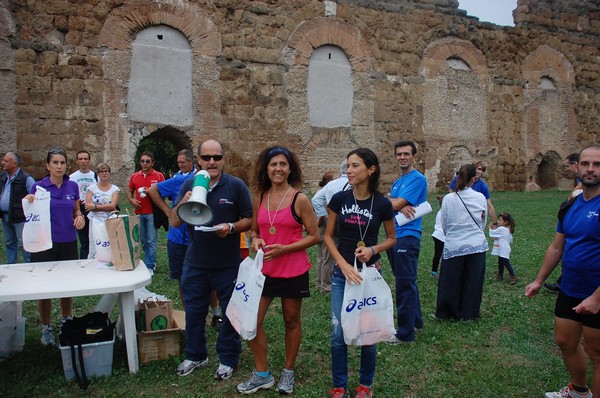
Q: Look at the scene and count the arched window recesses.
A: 4